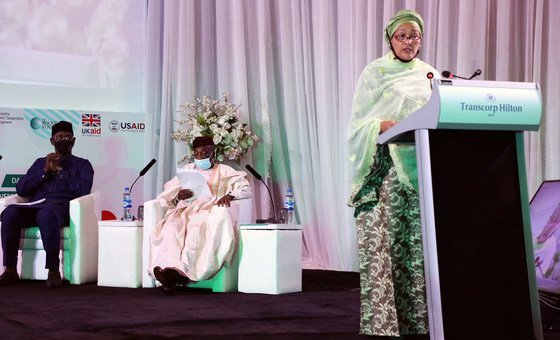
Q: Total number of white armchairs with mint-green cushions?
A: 2